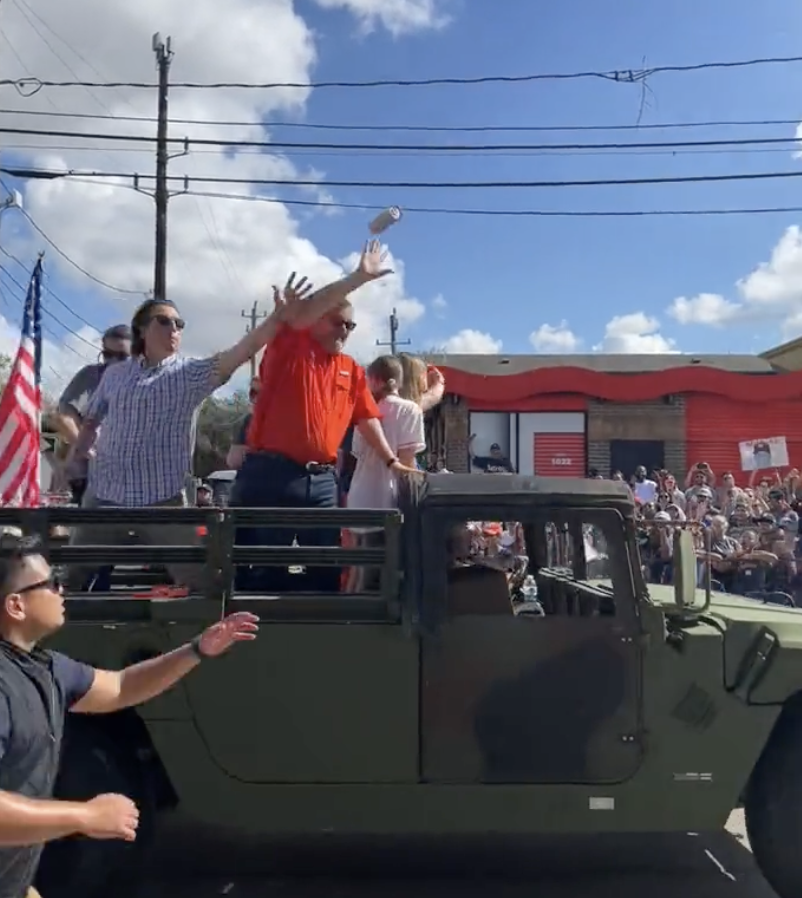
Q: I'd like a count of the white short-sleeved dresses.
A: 1